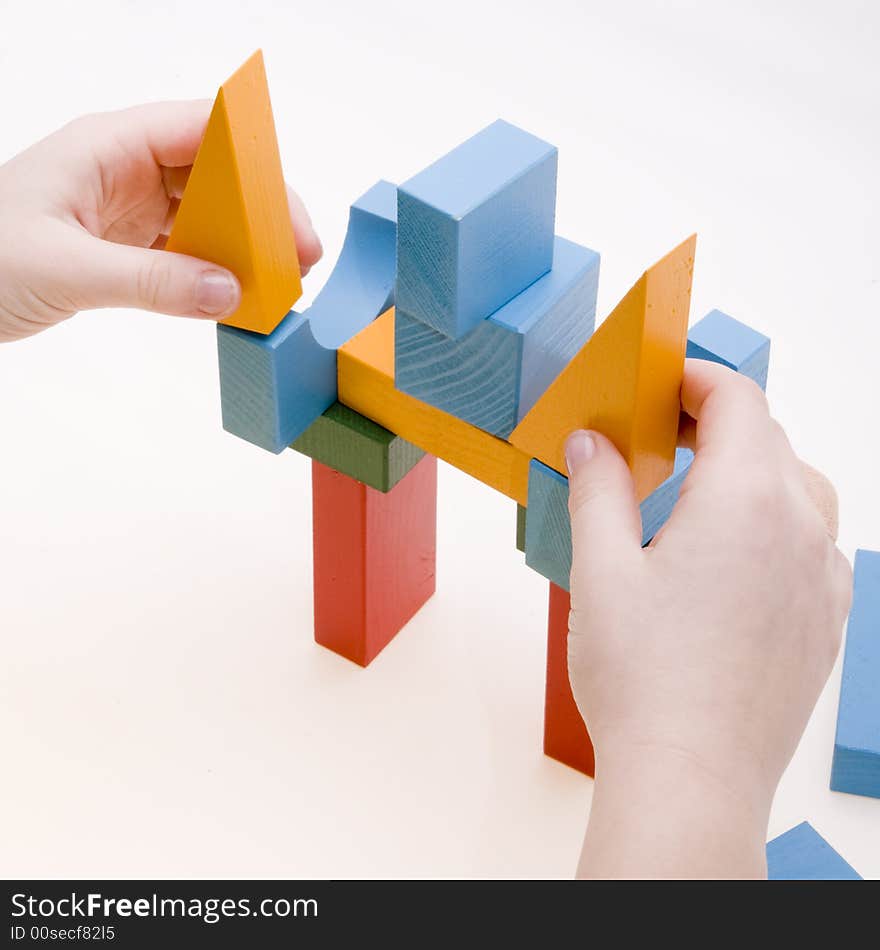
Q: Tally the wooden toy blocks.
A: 13